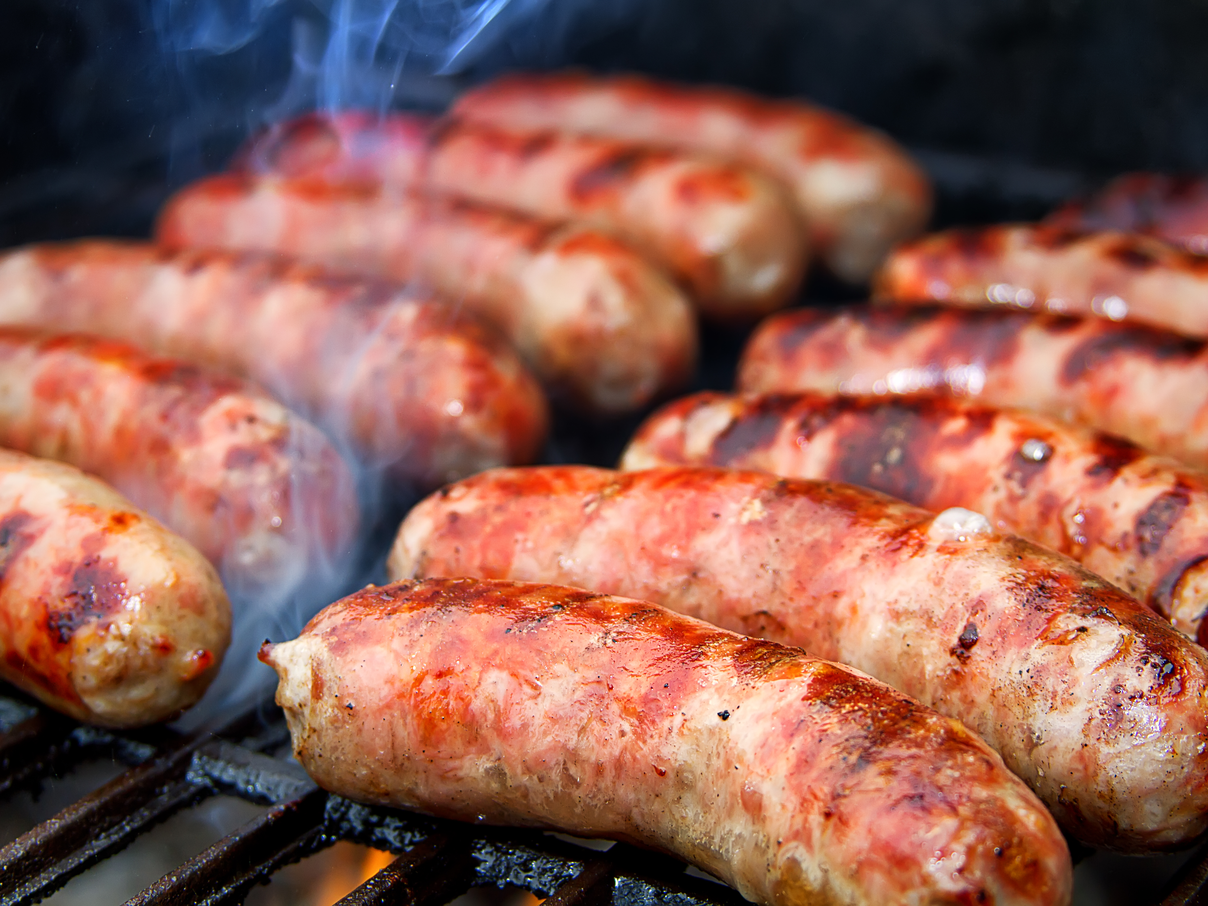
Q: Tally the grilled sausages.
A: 12